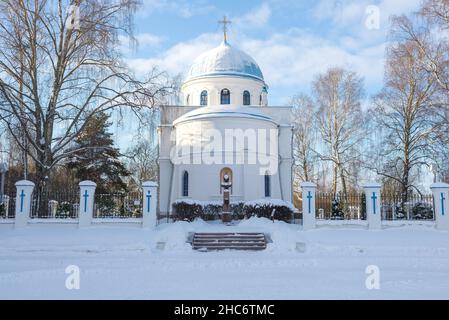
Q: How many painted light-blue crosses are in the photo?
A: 6